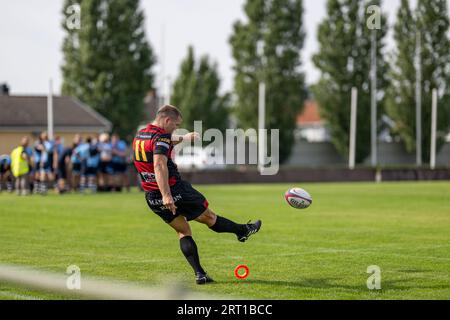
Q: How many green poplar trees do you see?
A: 5